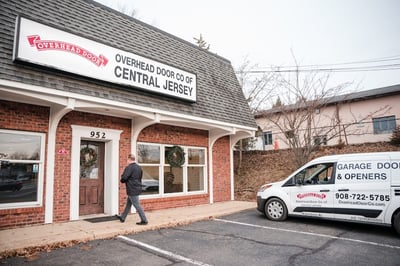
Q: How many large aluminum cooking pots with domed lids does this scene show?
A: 0